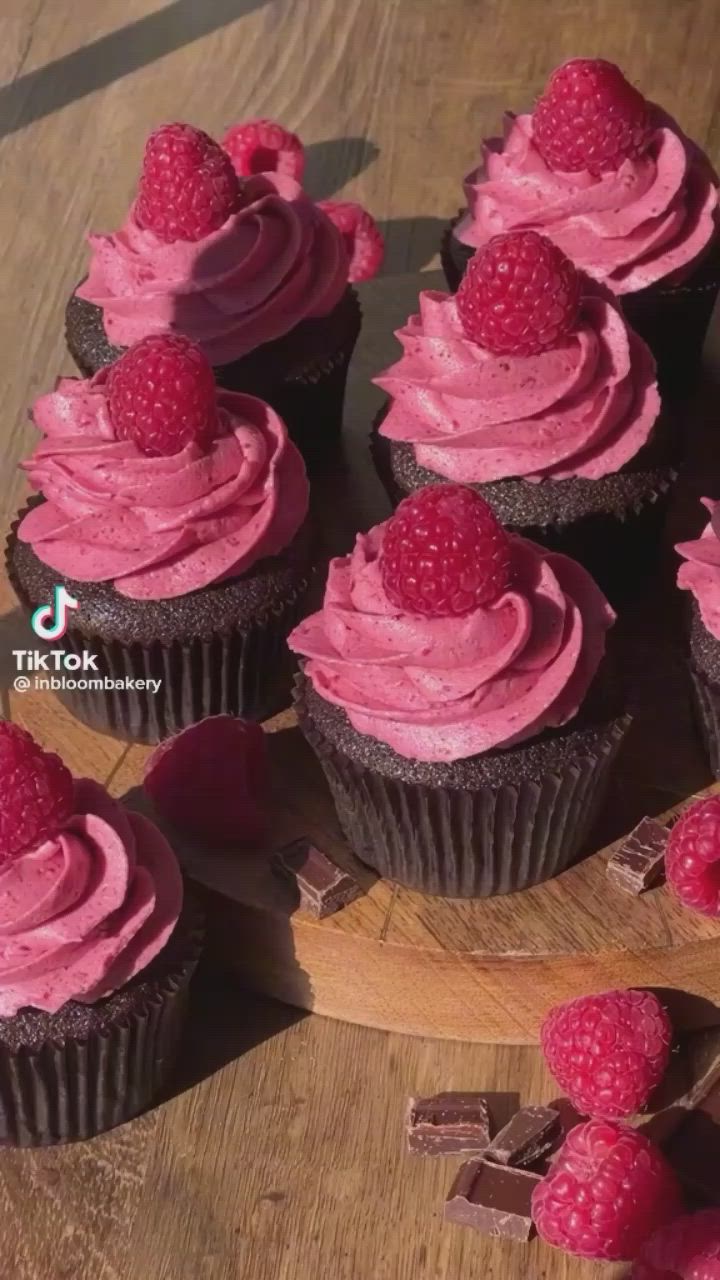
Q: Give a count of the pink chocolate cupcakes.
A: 7